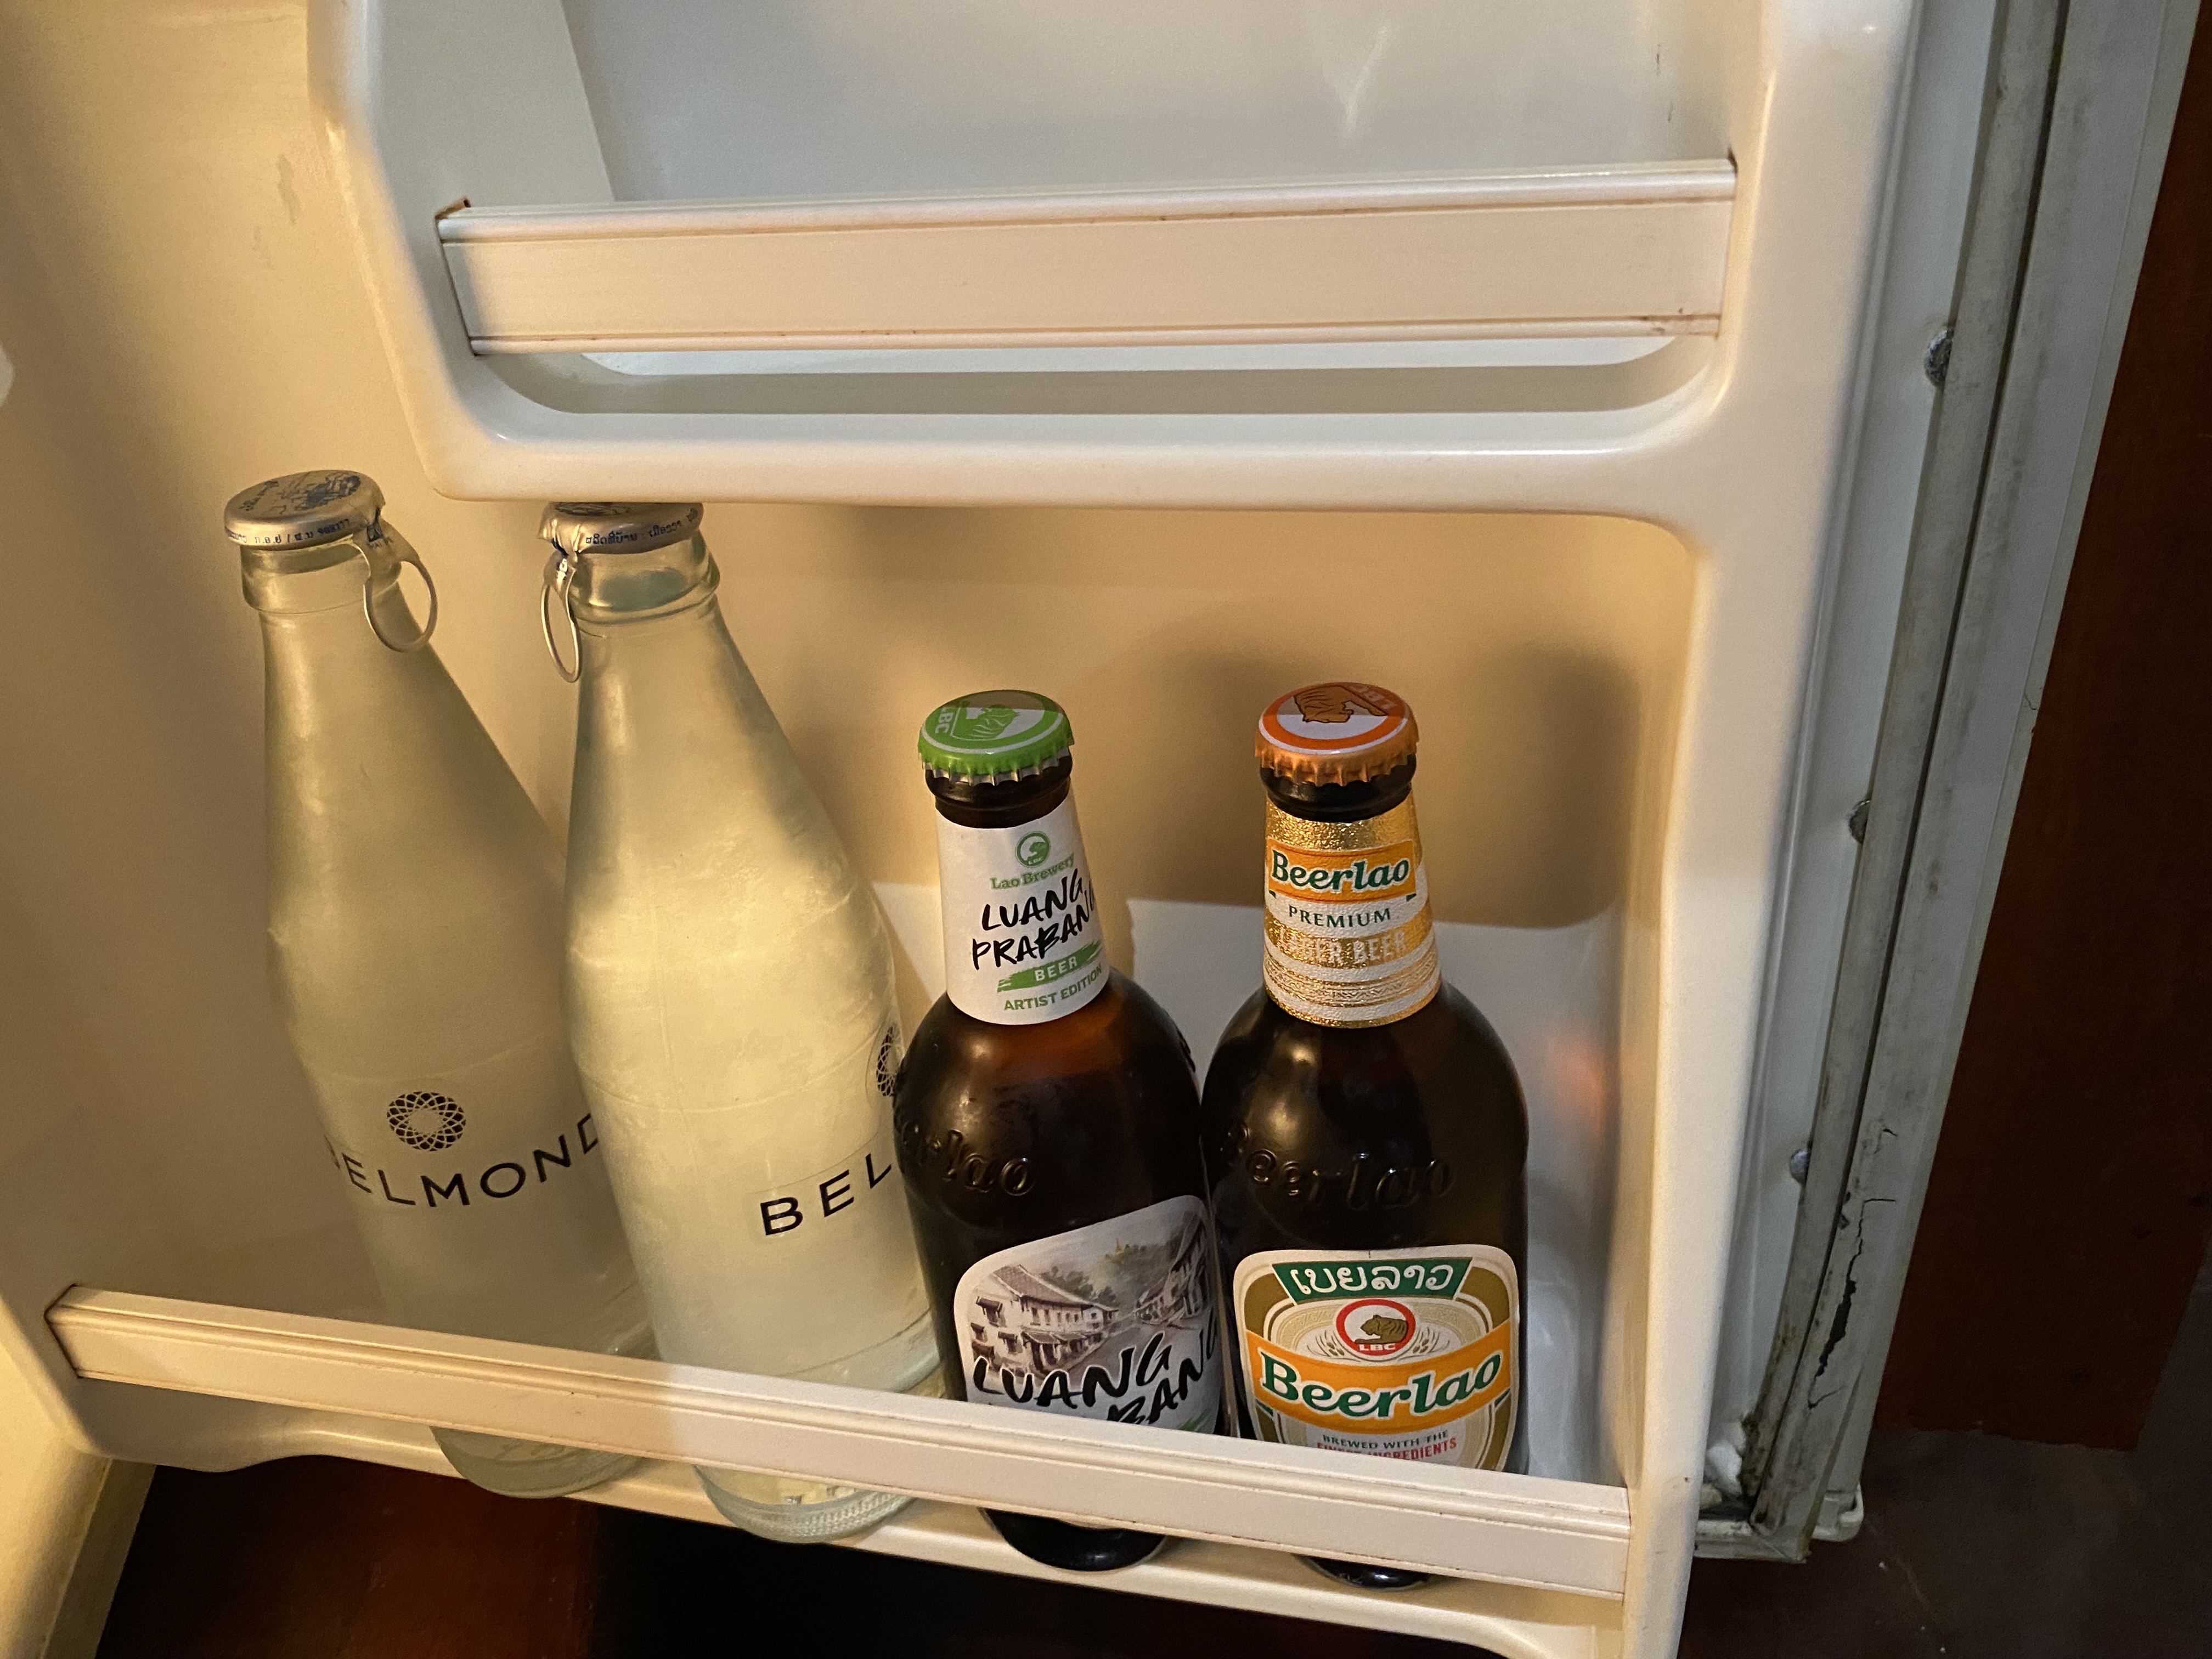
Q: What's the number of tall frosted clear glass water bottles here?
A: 2